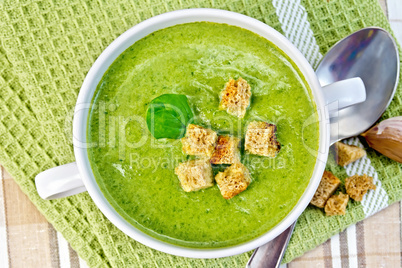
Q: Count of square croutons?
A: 10